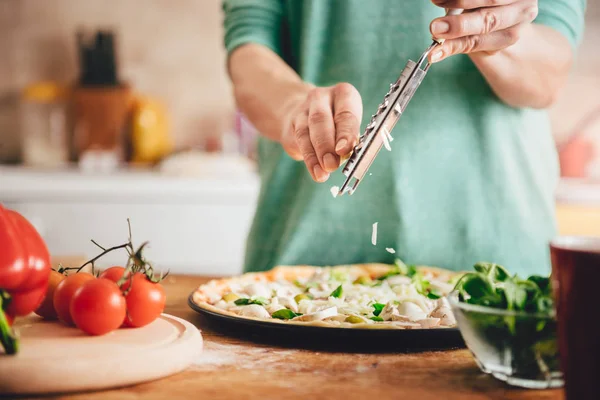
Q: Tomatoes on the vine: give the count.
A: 5